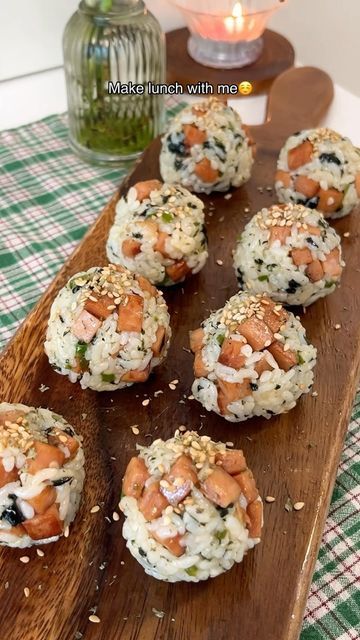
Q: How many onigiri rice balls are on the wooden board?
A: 8